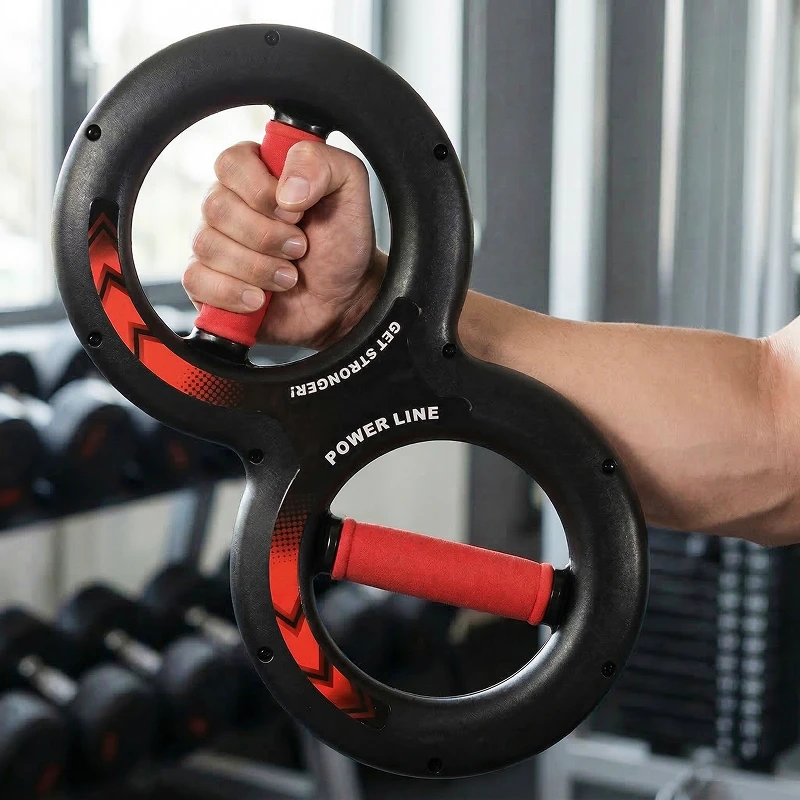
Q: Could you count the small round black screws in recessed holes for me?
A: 10